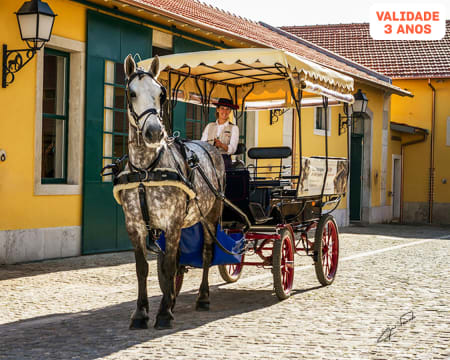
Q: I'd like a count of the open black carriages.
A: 1